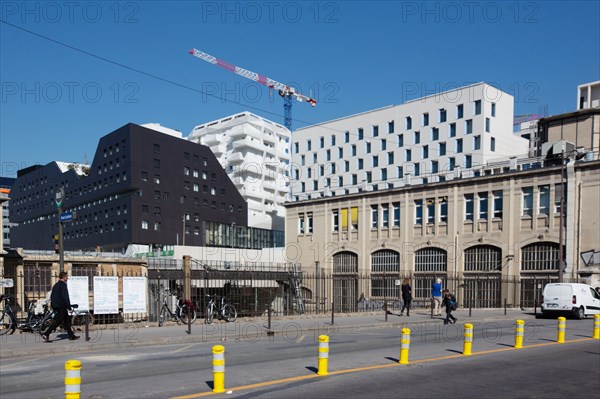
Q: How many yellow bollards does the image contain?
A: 8